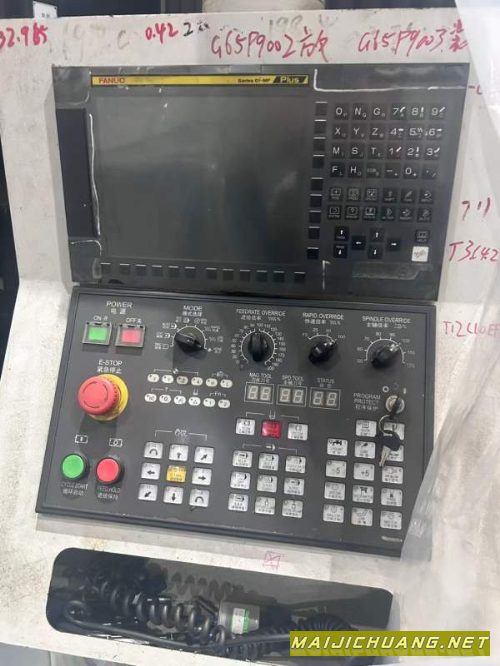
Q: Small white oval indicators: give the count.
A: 12